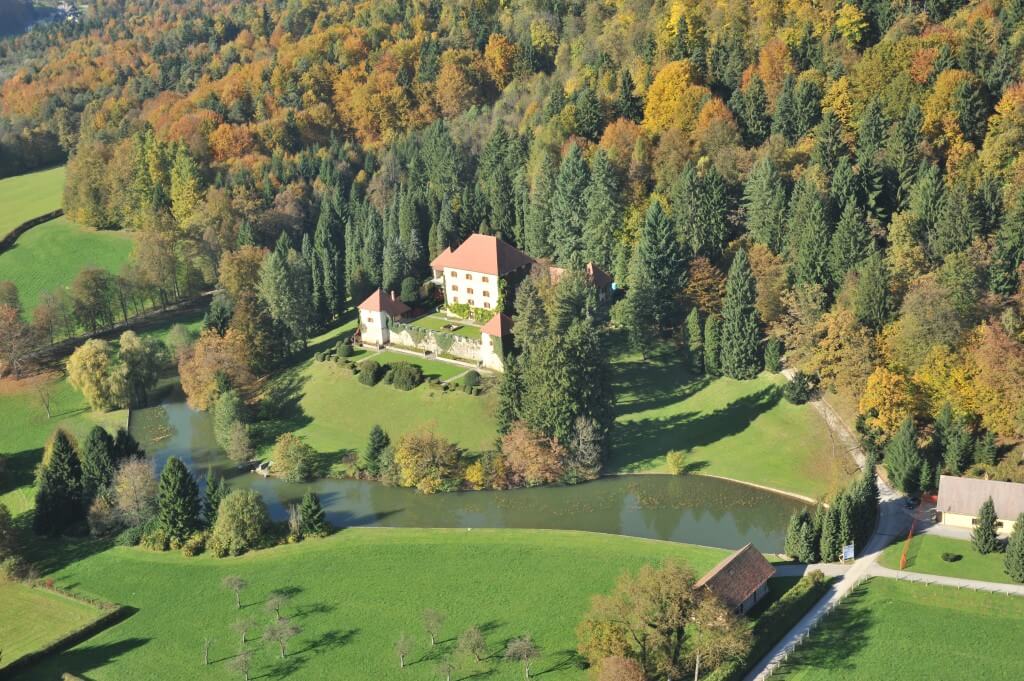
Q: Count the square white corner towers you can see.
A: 2